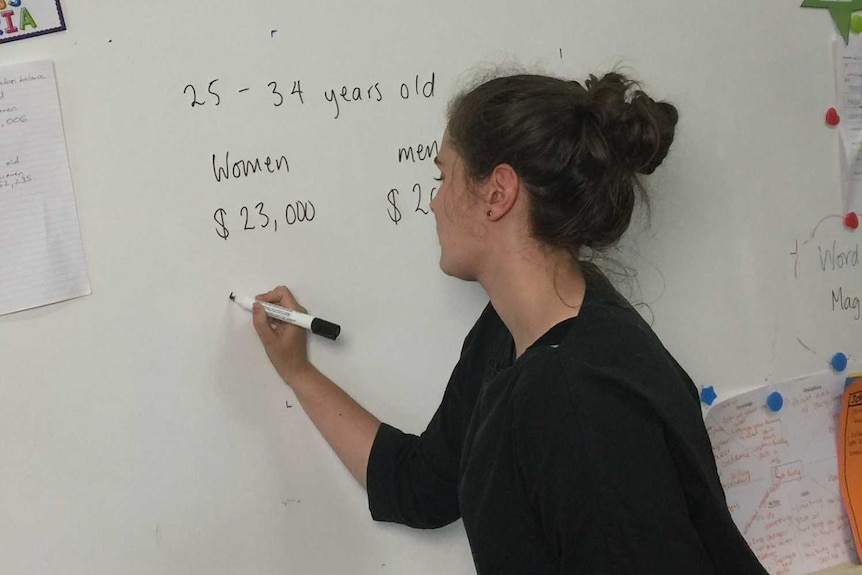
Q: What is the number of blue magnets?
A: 3